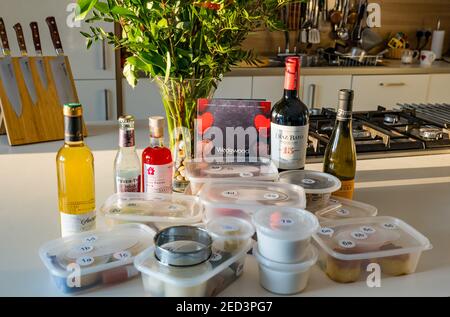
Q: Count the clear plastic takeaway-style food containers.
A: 11